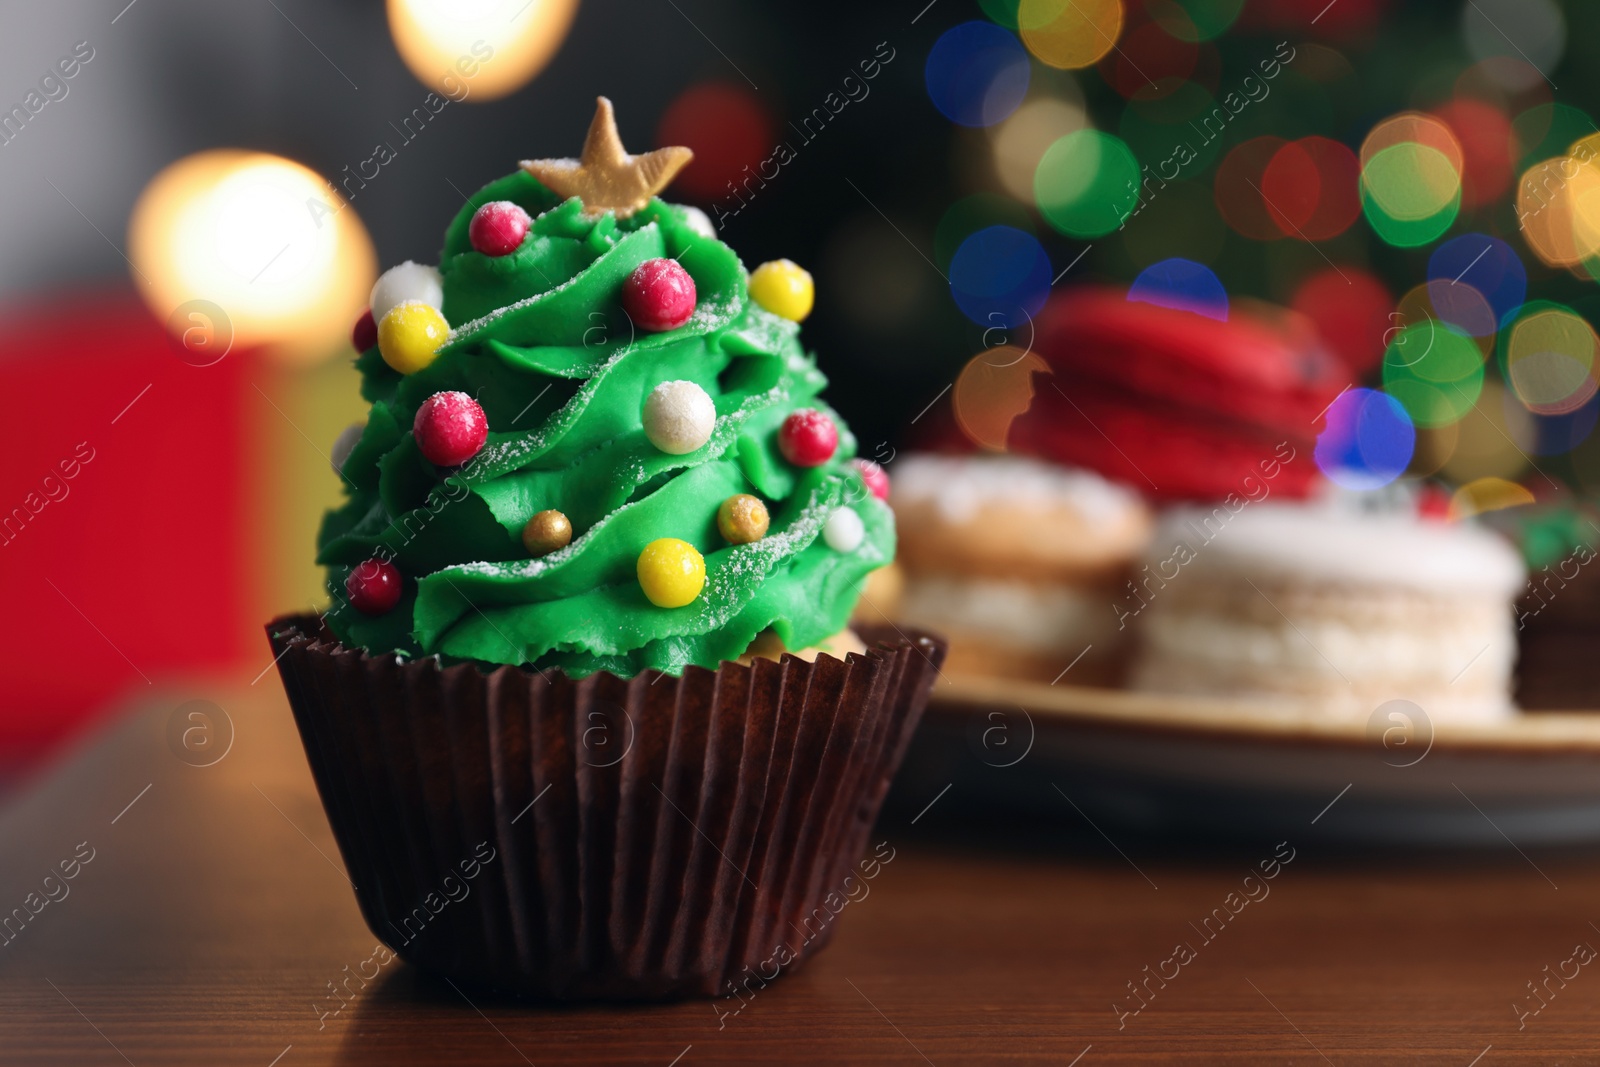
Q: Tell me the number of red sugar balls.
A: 7